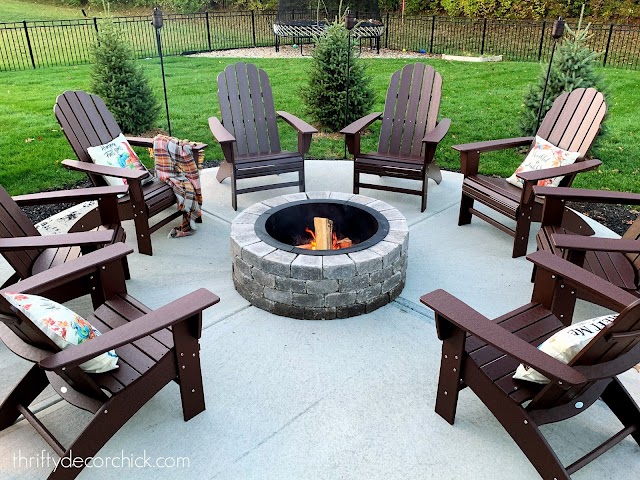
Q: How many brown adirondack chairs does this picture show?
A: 8